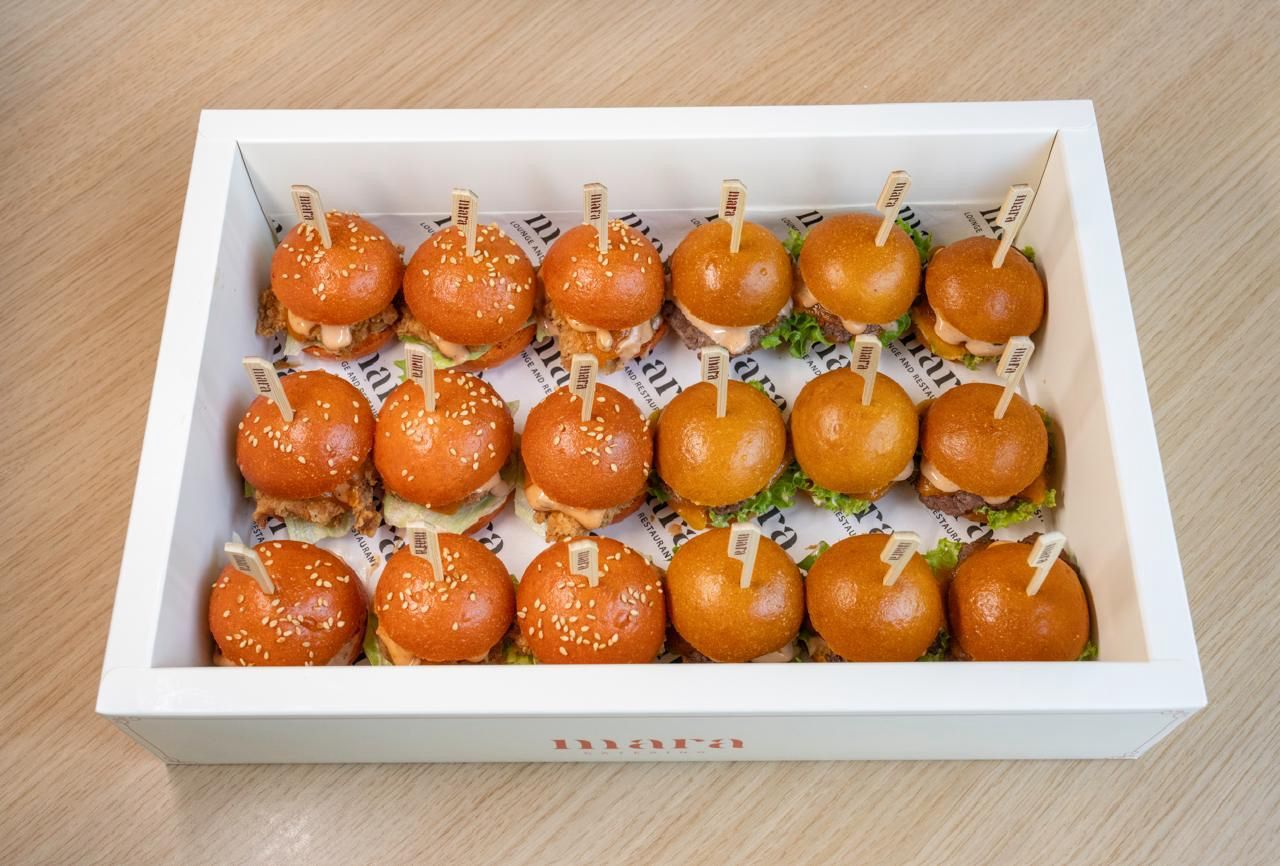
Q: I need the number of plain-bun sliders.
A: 9